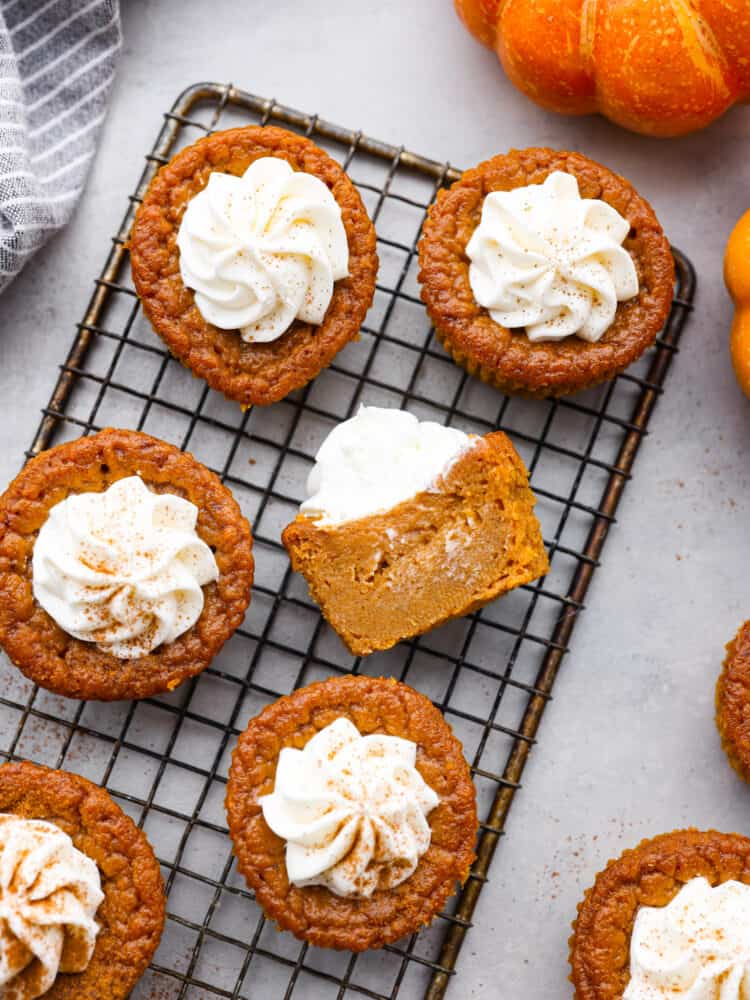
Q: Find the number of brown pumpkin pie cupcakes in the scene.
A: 8